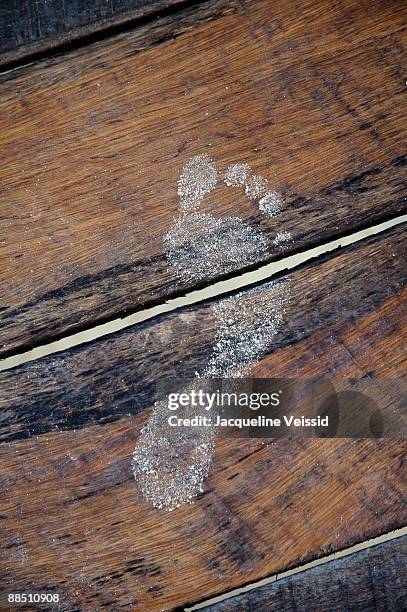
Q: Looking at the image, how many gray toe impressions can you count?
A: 5